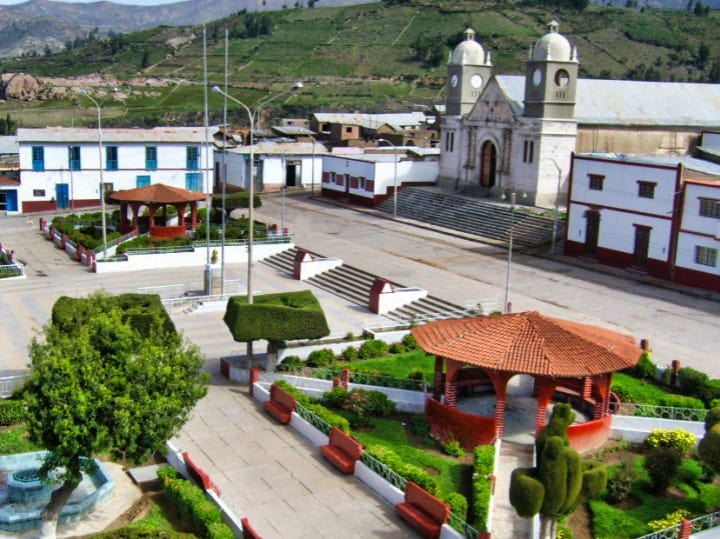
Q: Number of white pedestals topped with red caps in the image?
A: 2